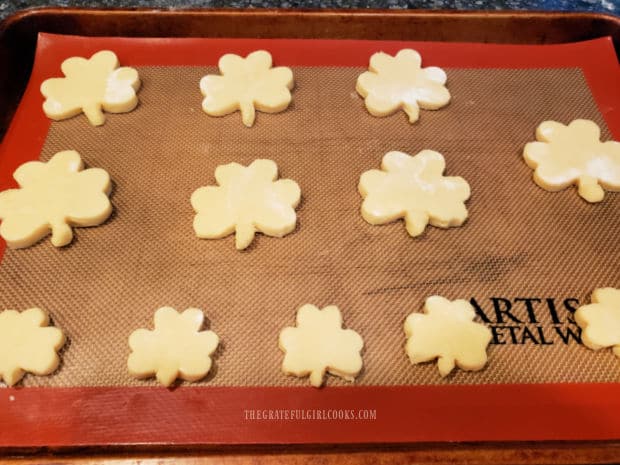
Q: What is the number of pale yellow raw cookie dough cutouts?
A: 12